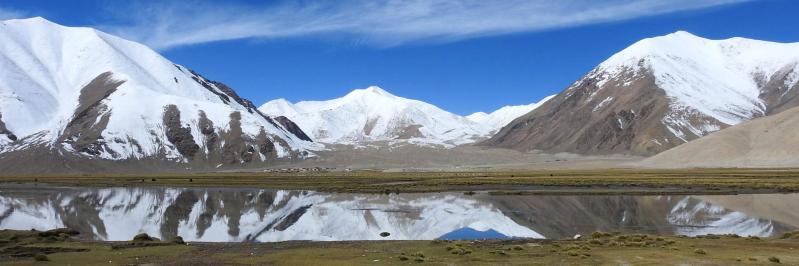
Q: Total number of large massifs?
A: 3